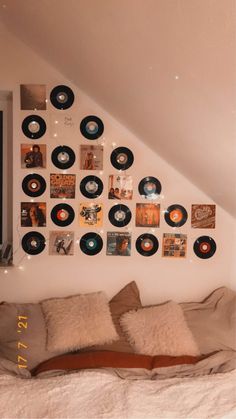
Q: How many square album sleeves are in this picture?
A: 13